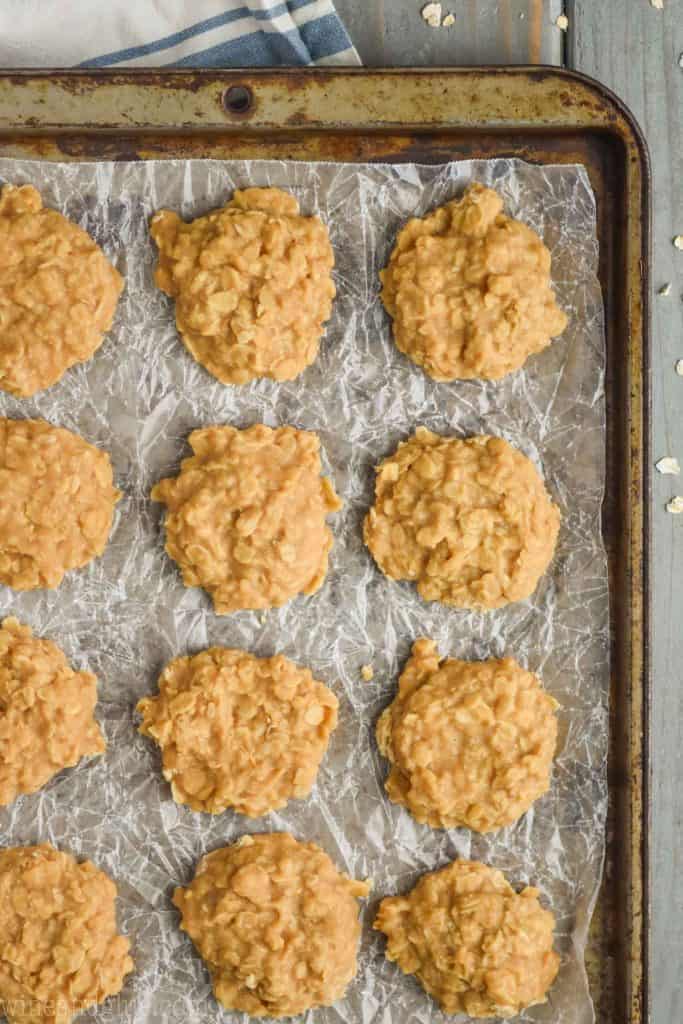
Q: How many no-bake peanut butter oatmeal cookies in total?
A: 12